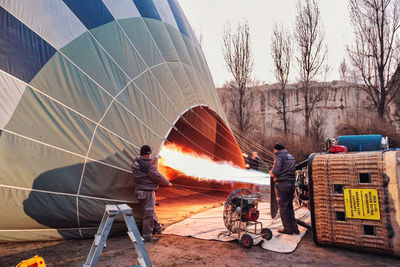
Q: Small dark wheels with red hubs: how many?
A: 2